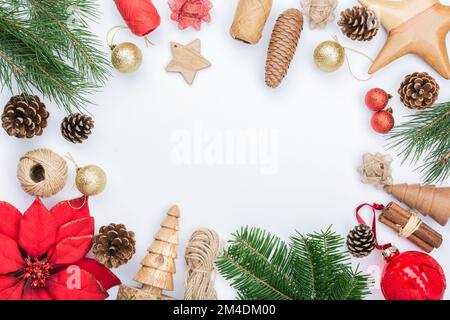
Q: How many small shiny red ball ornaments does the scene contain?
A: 2